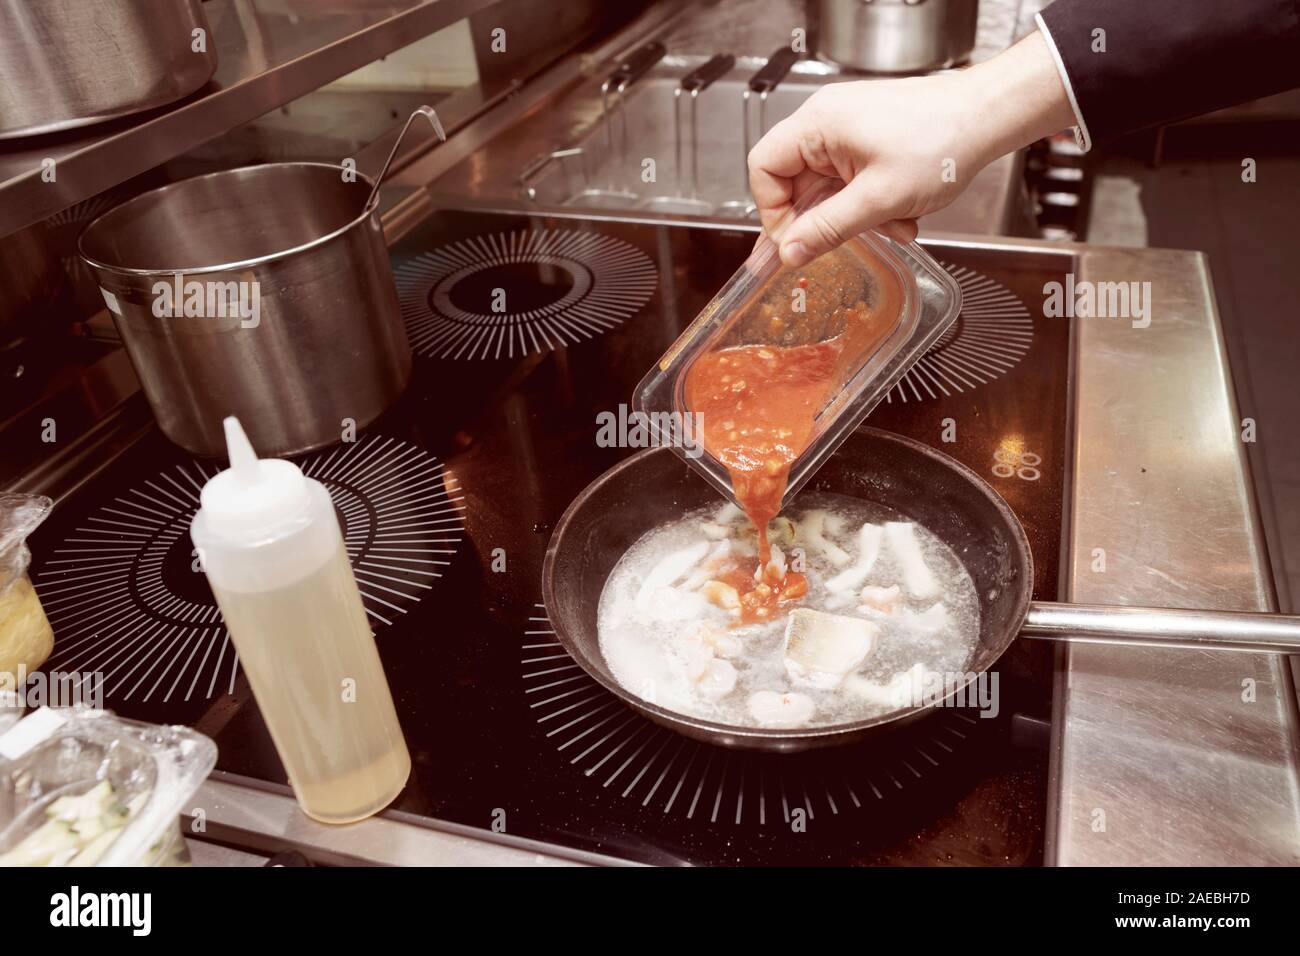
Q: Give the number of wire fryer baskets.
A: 3